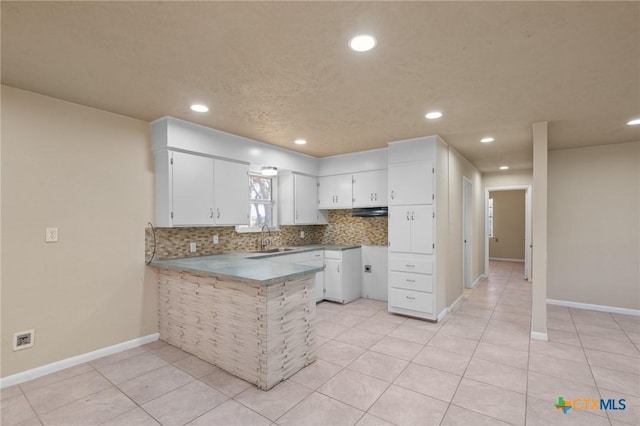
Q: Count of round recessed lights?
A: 7